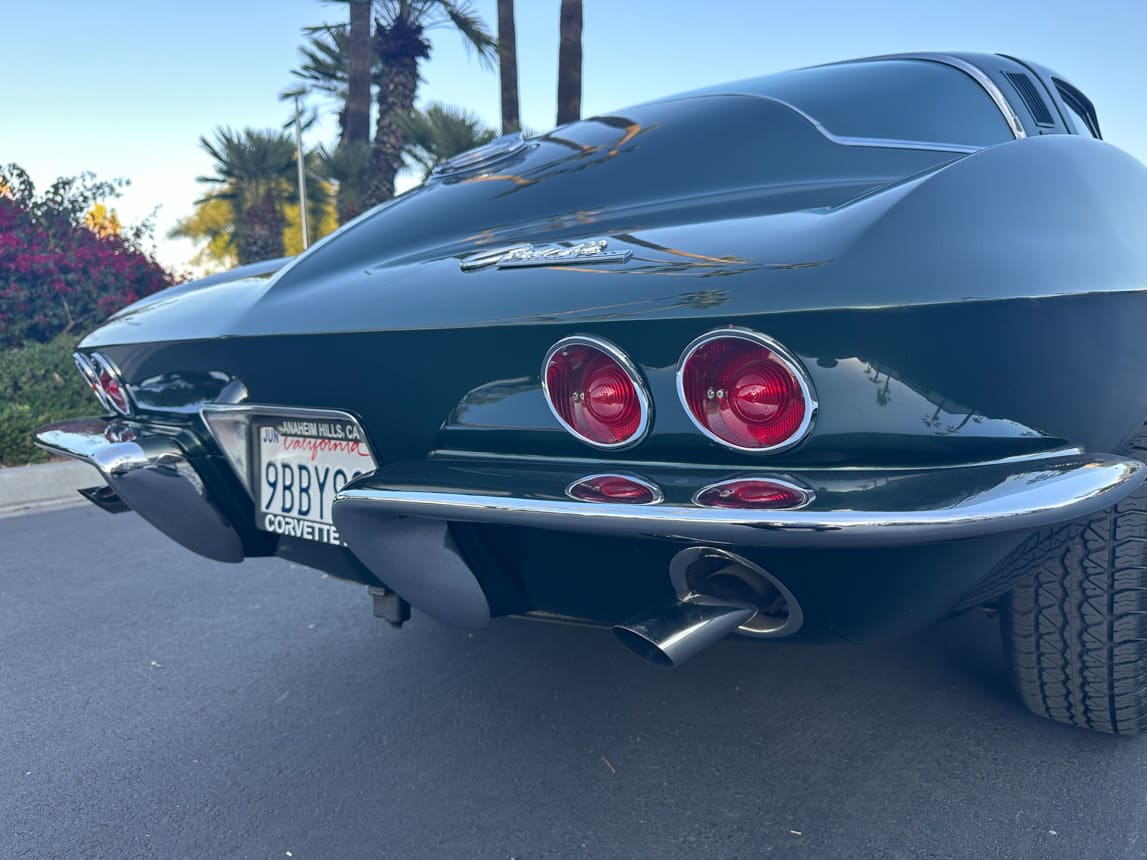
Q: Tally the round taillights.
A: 4